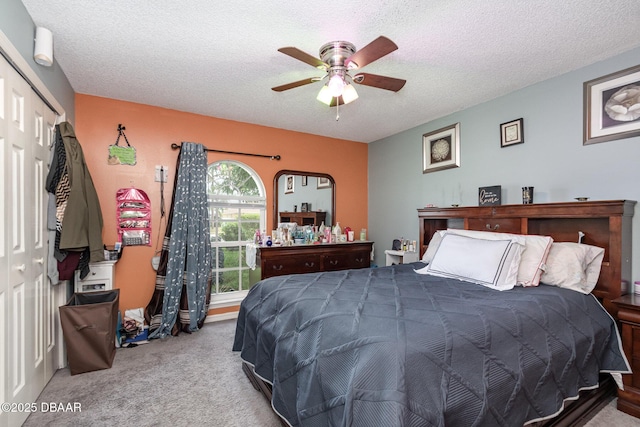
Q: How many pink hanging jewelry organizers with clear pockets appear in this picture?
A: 1